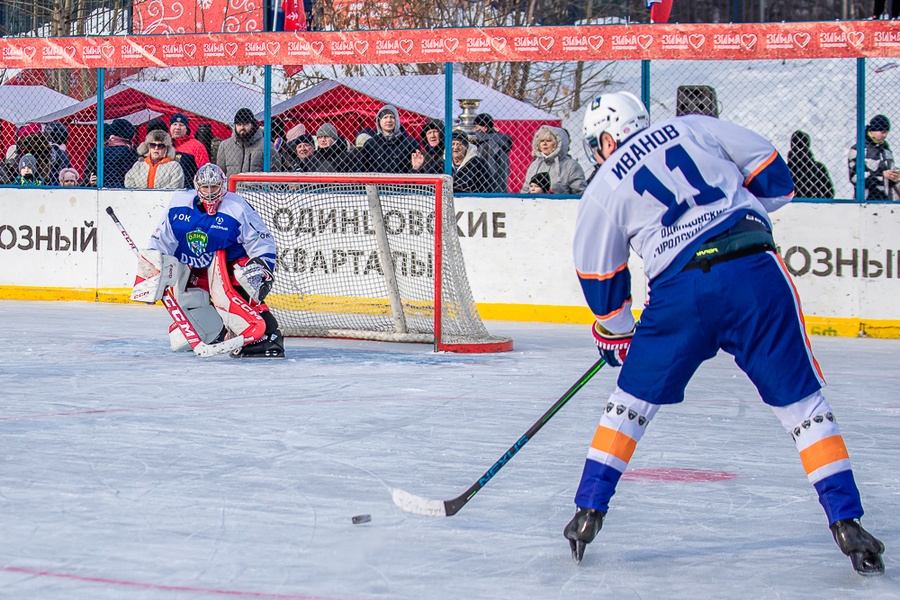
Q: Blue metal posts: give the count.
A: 5